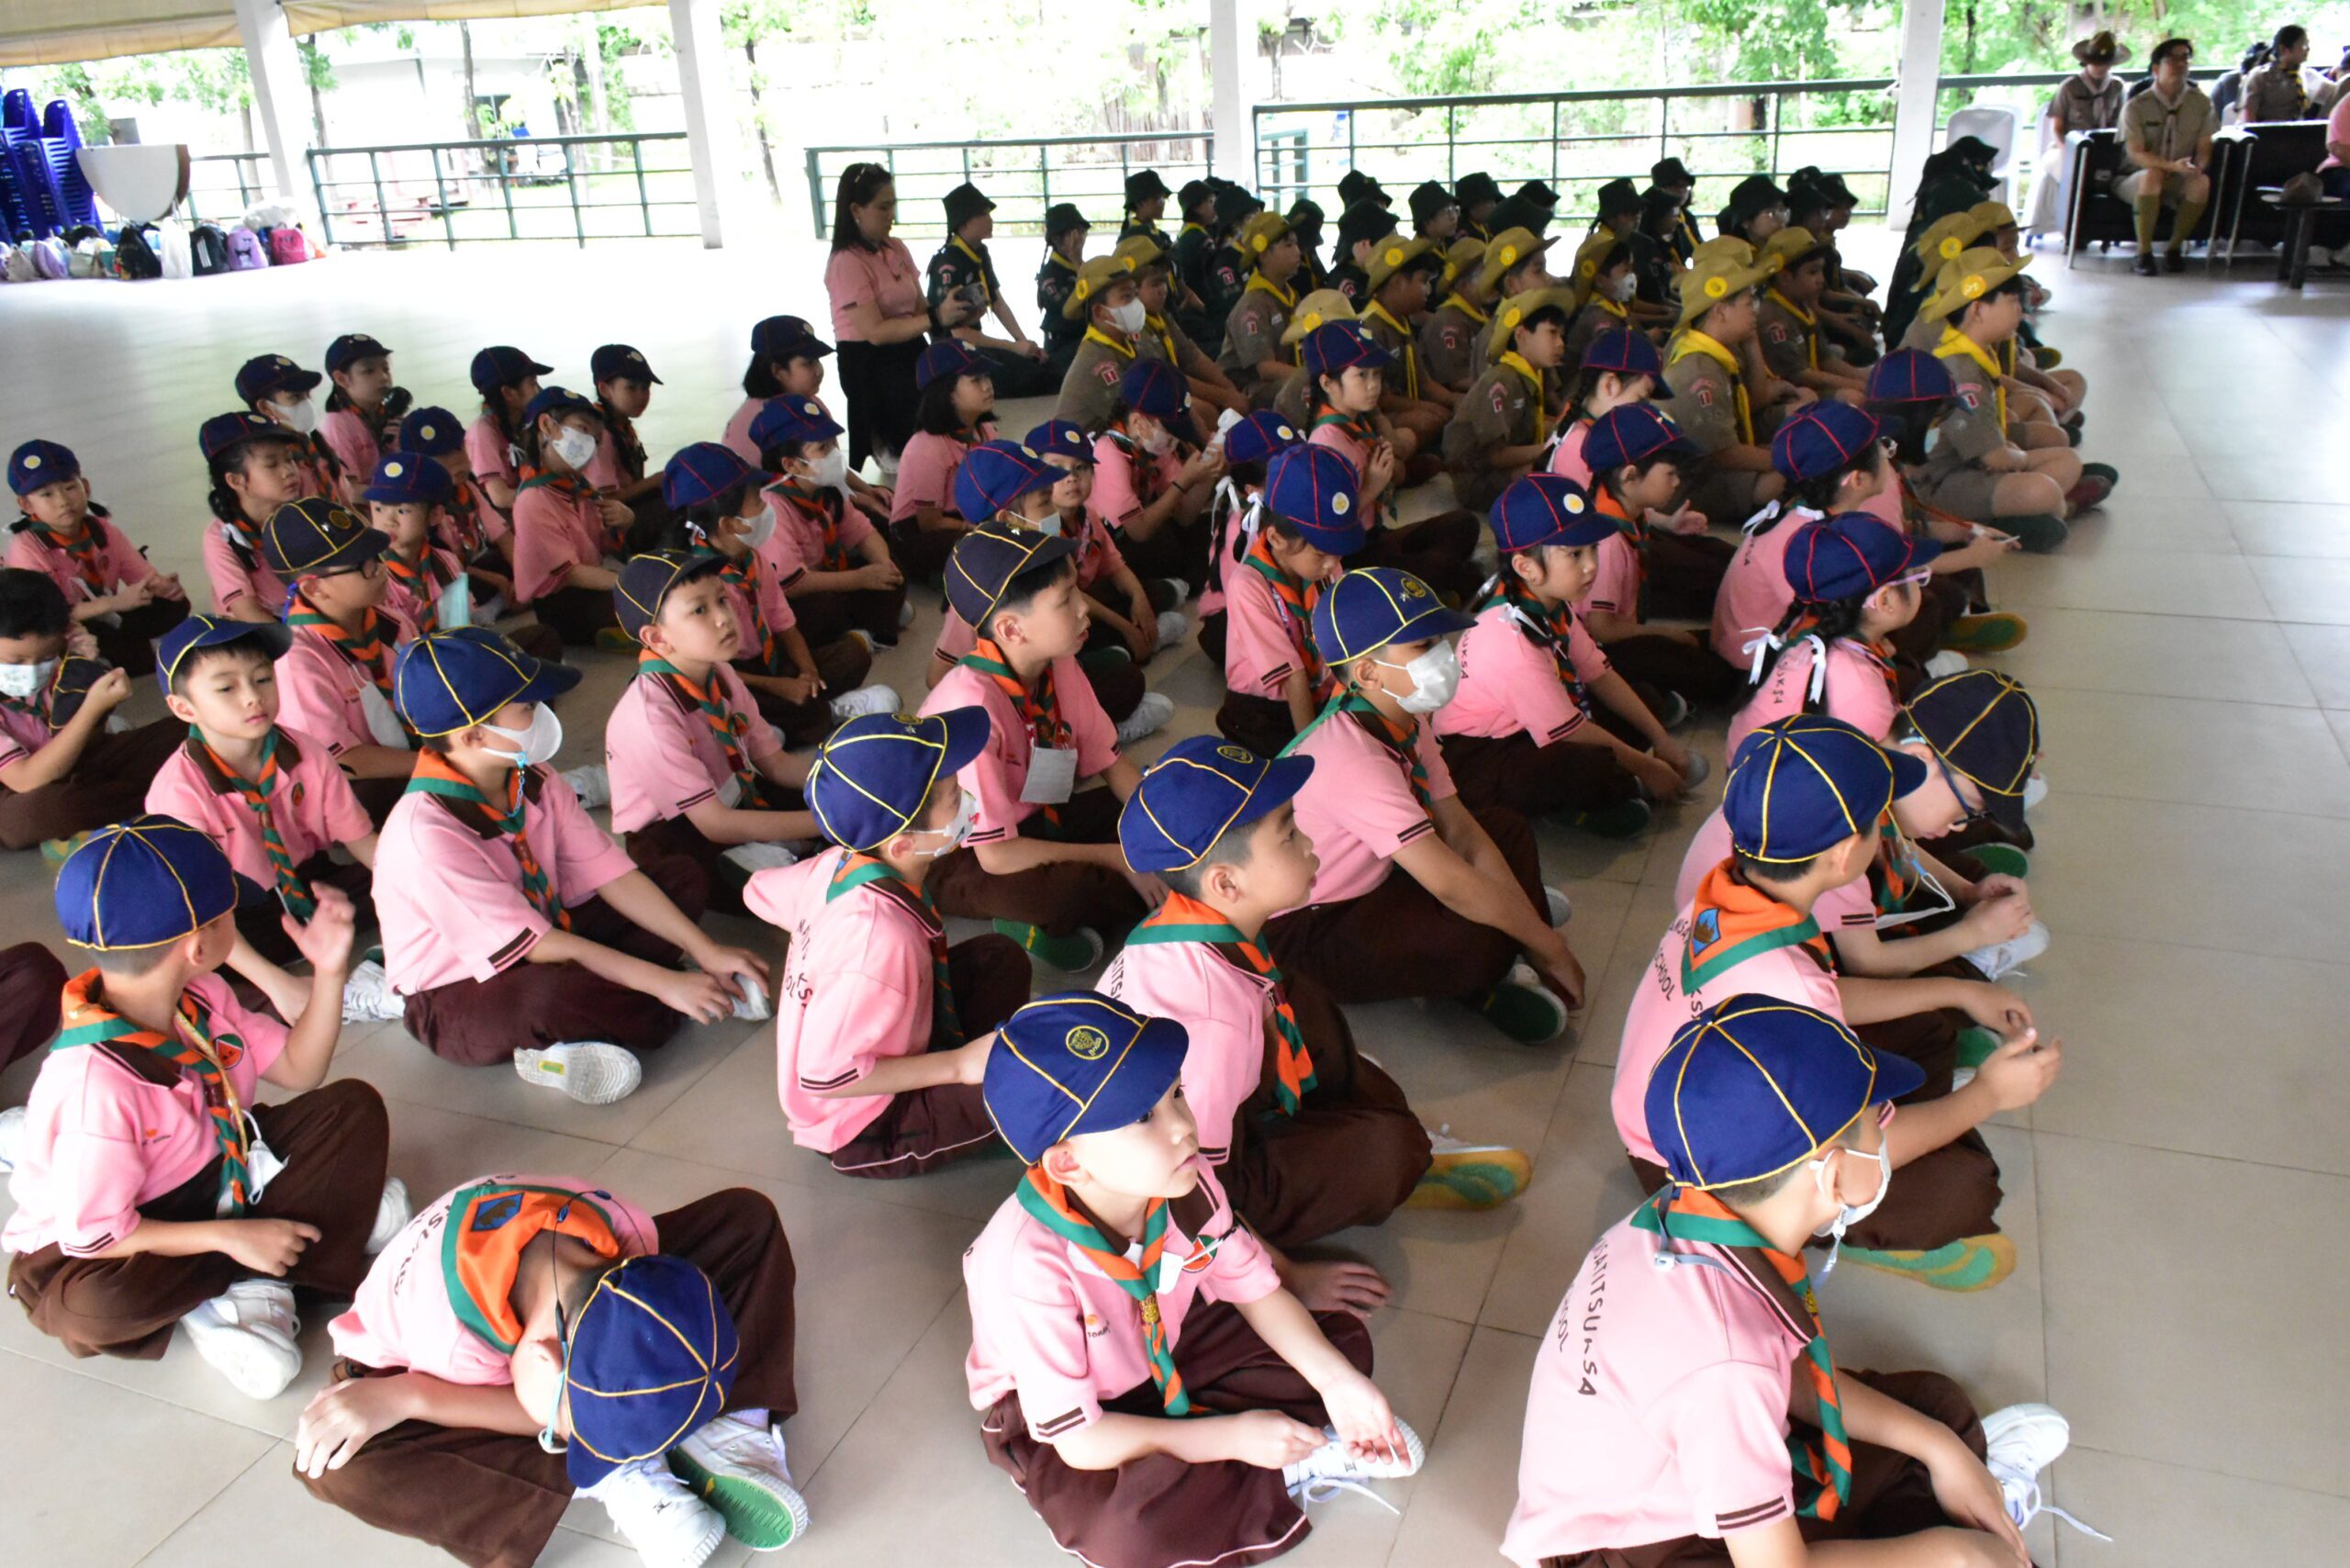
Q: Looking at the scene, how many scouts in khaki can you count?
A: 15